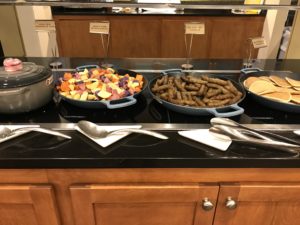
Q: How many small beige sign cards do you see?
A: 4